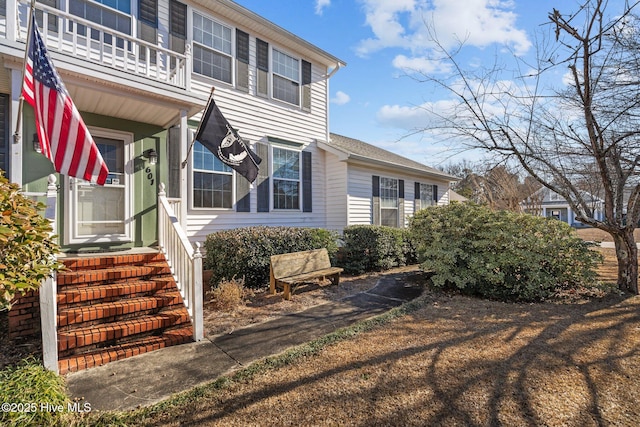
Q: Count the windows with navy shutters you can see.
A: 7